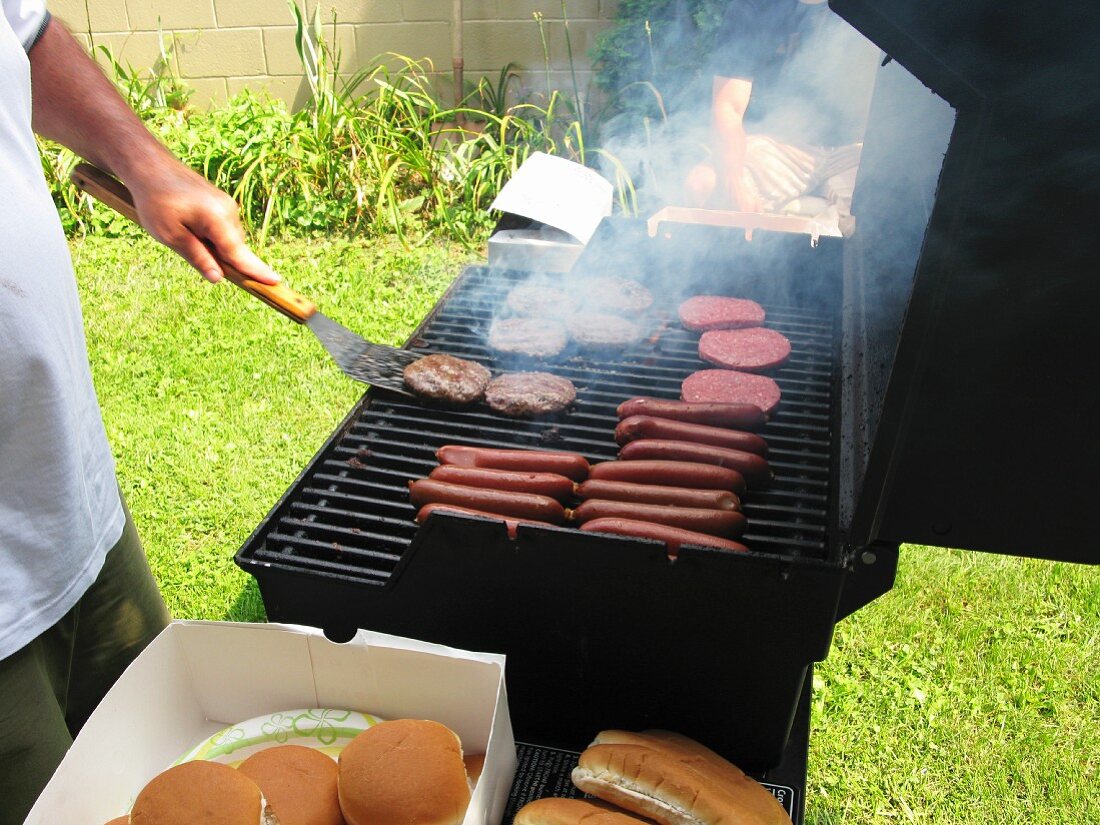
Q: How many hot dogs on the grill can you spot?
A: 11